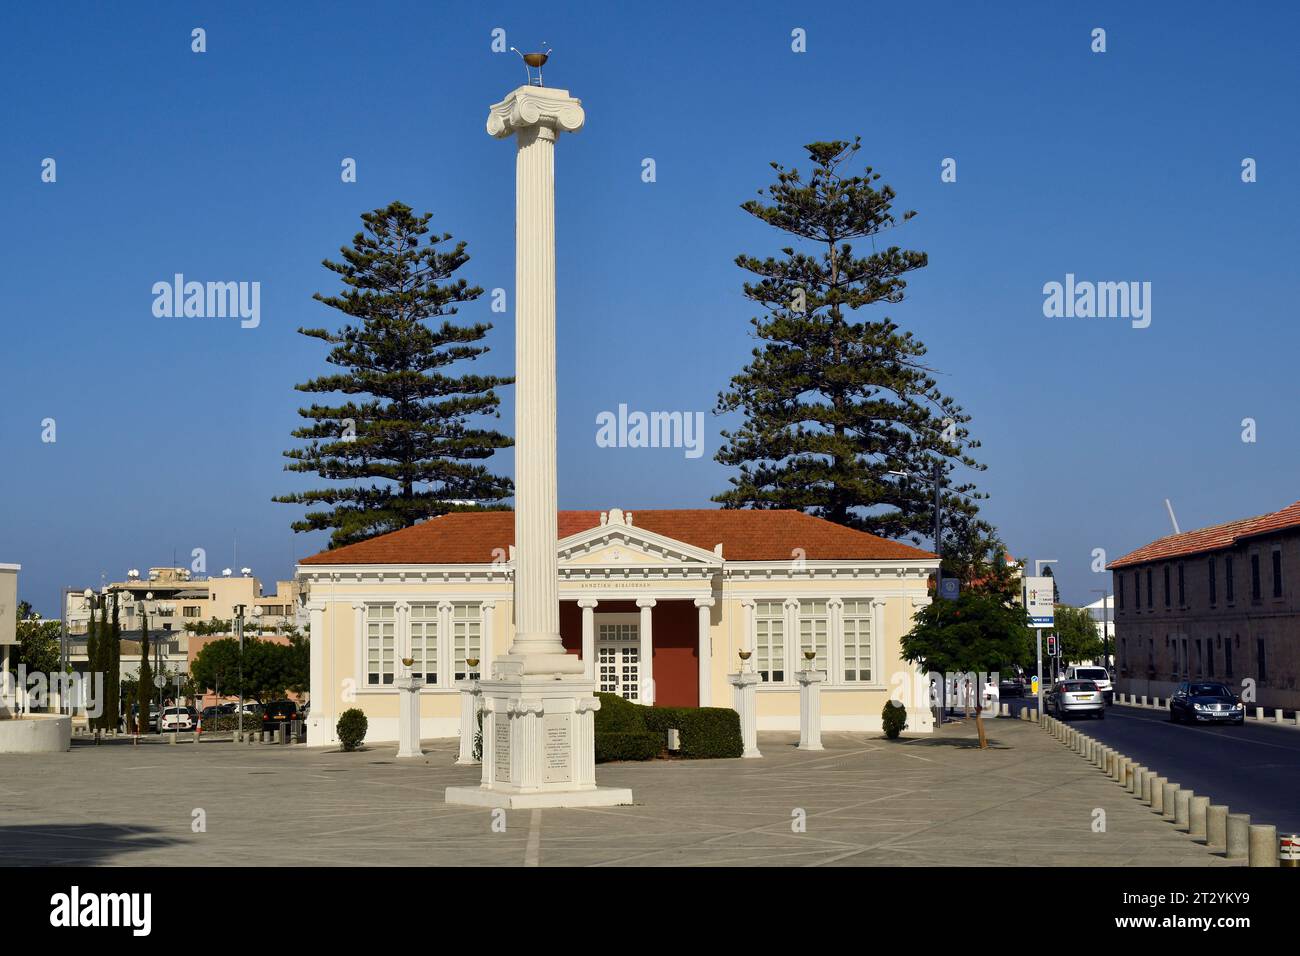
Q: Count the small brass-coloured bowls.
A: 5